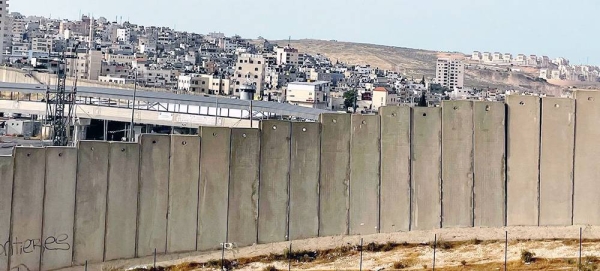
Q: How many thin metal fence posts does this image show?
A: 8